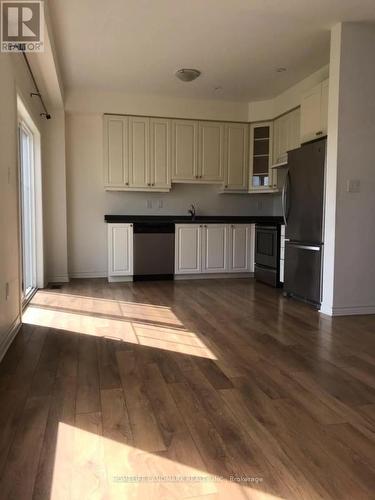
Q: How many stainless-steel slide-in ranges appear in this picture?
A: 1